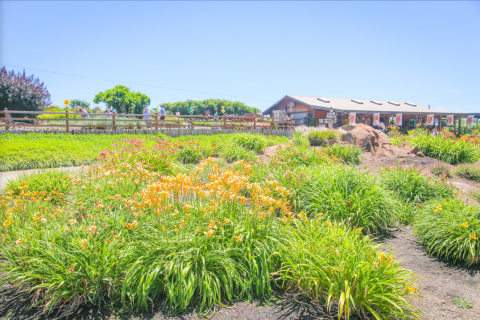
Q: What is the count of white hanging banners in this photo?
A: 6